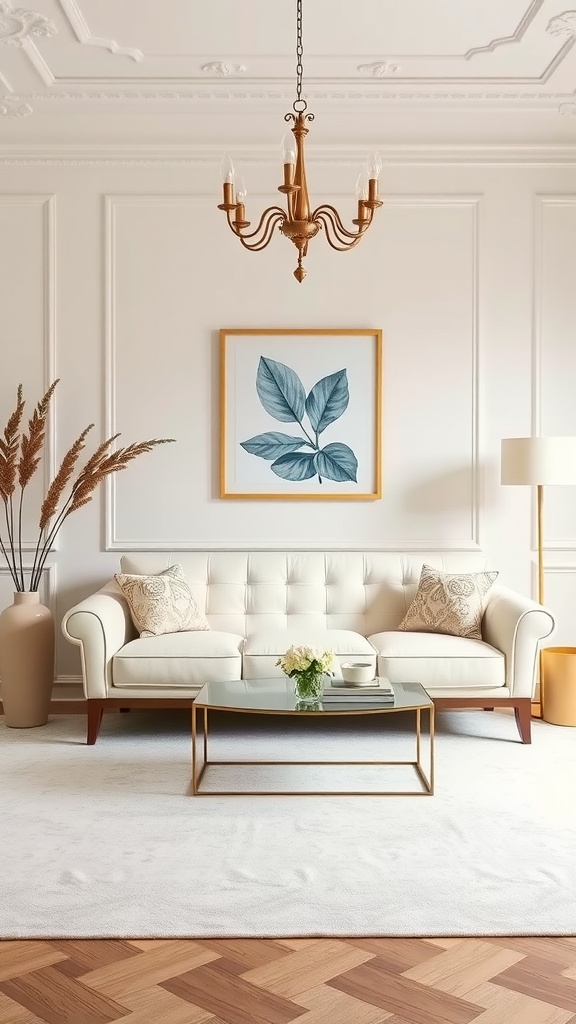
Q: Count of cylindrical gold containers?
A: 1